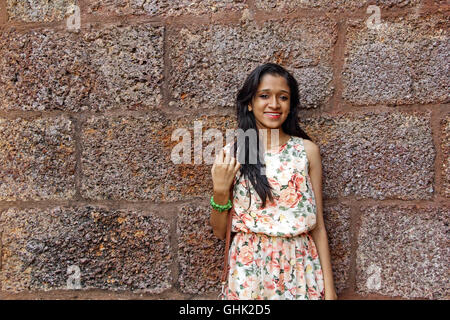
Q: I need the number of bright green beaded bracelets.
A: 1